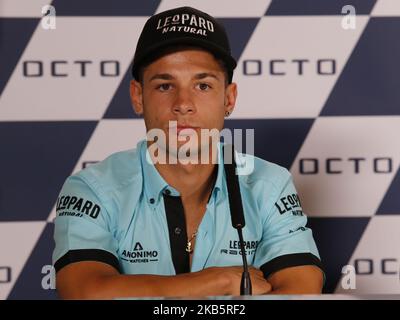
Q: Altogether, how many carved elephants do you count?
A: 0